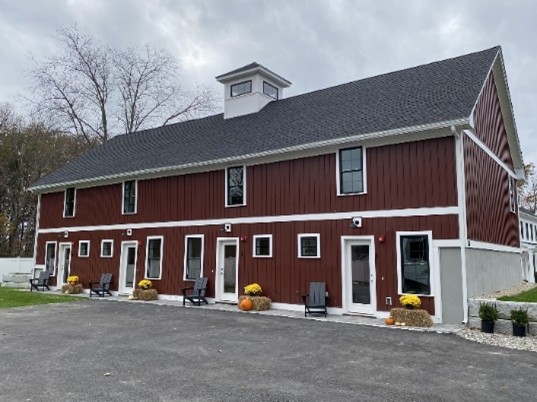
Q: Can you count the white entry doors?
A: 4